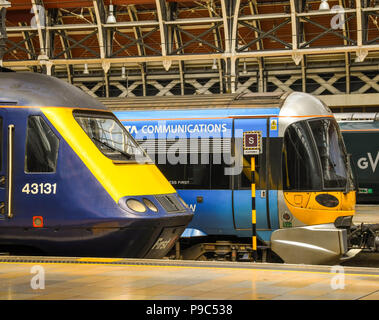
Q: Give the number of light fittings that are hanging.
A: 6